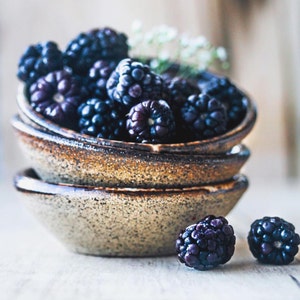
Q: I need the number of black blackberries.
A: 12